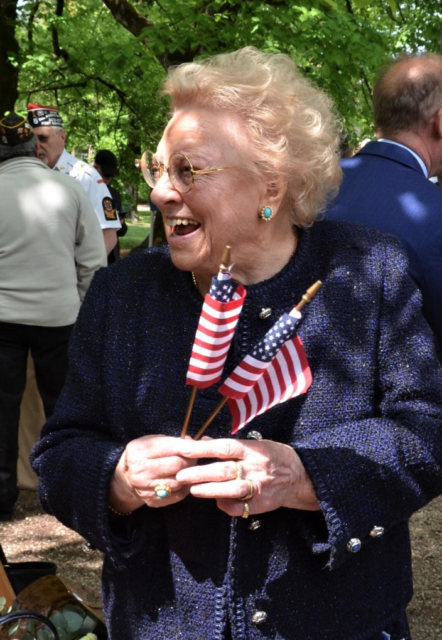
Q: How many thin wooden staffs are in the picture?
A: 2